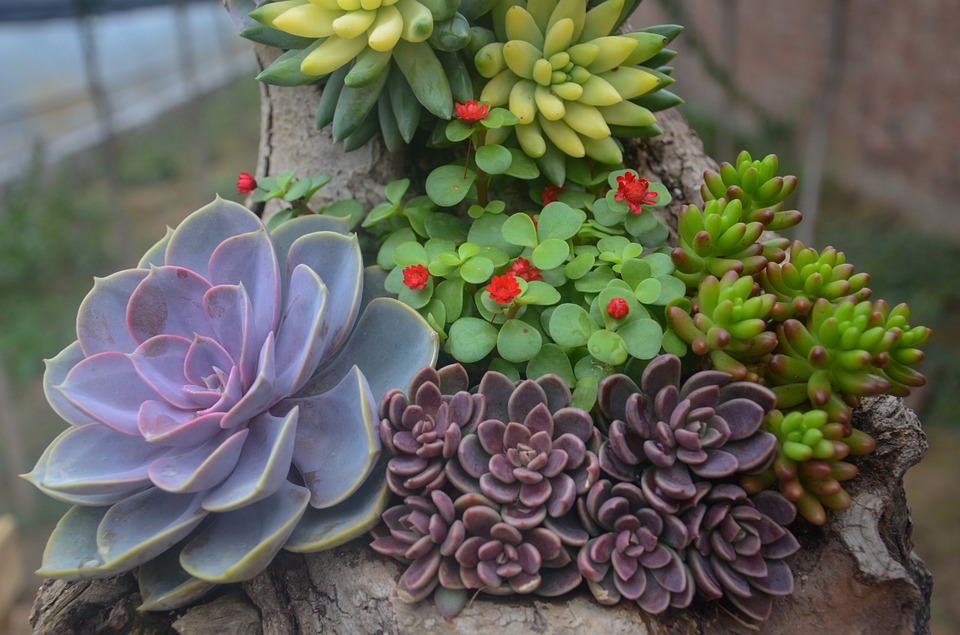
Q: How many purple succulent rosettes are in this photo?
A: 8